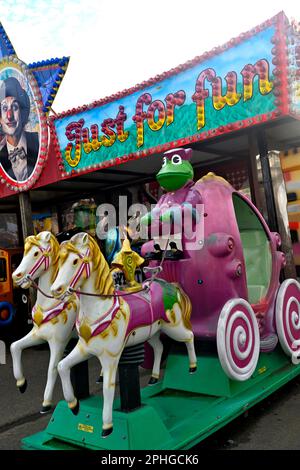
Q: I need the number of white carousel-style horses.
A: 2